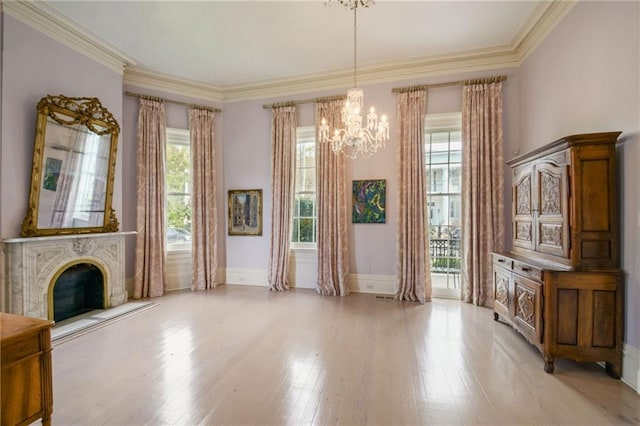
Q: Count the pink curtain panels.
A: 6